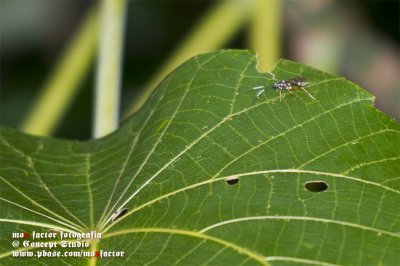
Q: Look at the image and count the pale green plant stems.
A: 4